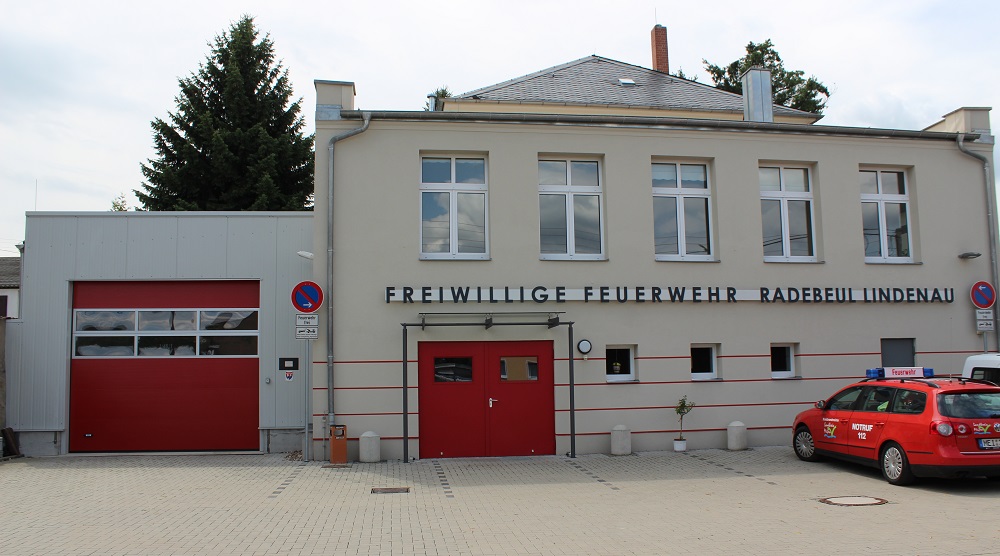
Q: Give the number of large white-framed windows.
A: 5